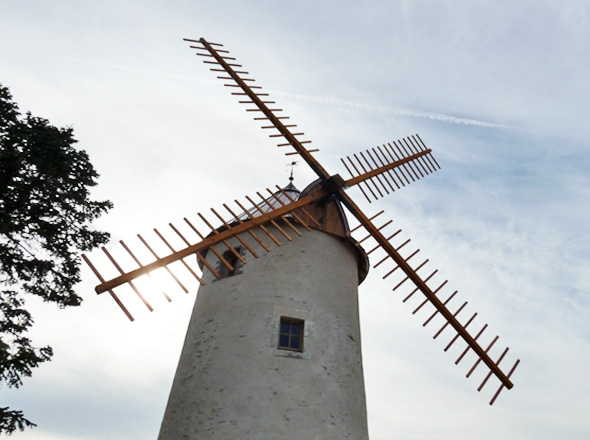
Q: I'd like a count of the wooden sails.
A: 4